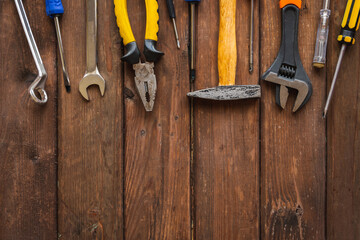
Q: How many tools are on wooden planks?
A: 11